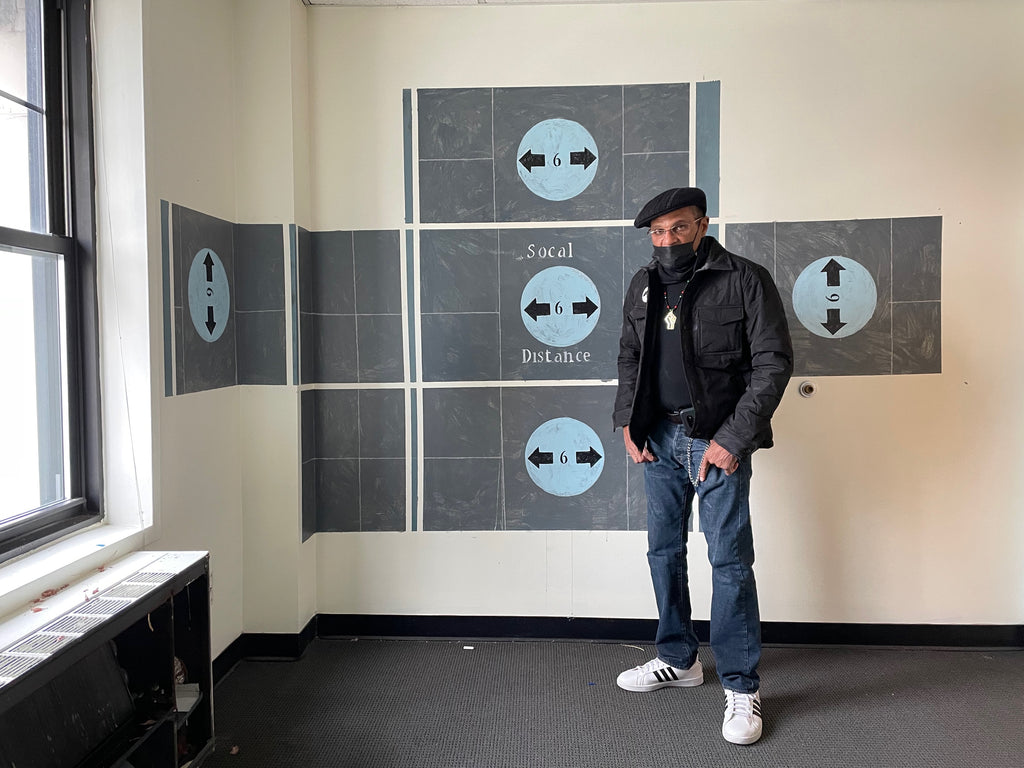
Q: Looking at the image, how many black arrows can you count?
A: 10